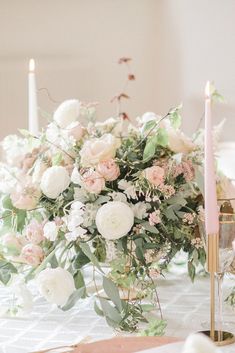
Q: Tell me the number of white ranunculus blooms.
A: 4